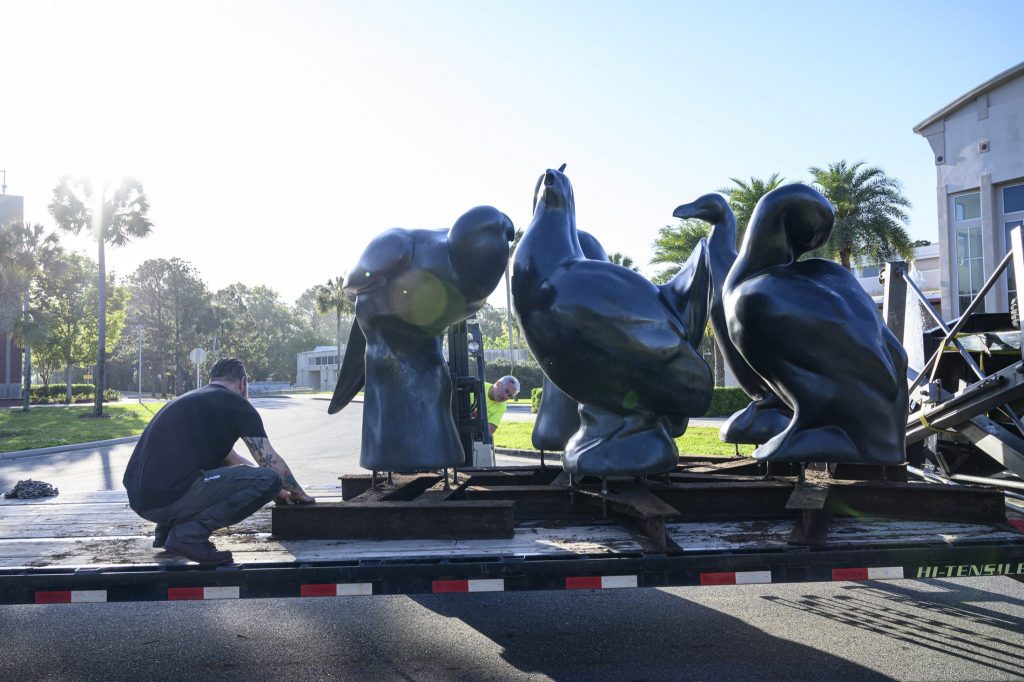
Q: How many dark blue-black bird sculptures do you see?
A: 5